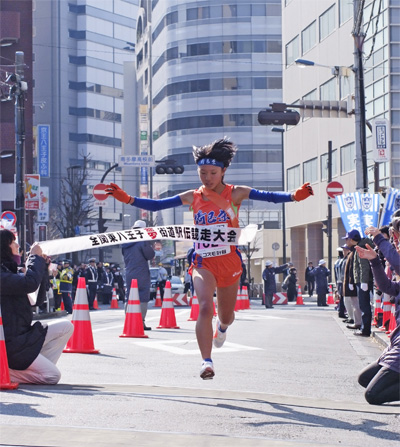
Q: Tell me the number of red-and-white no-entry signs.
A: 2